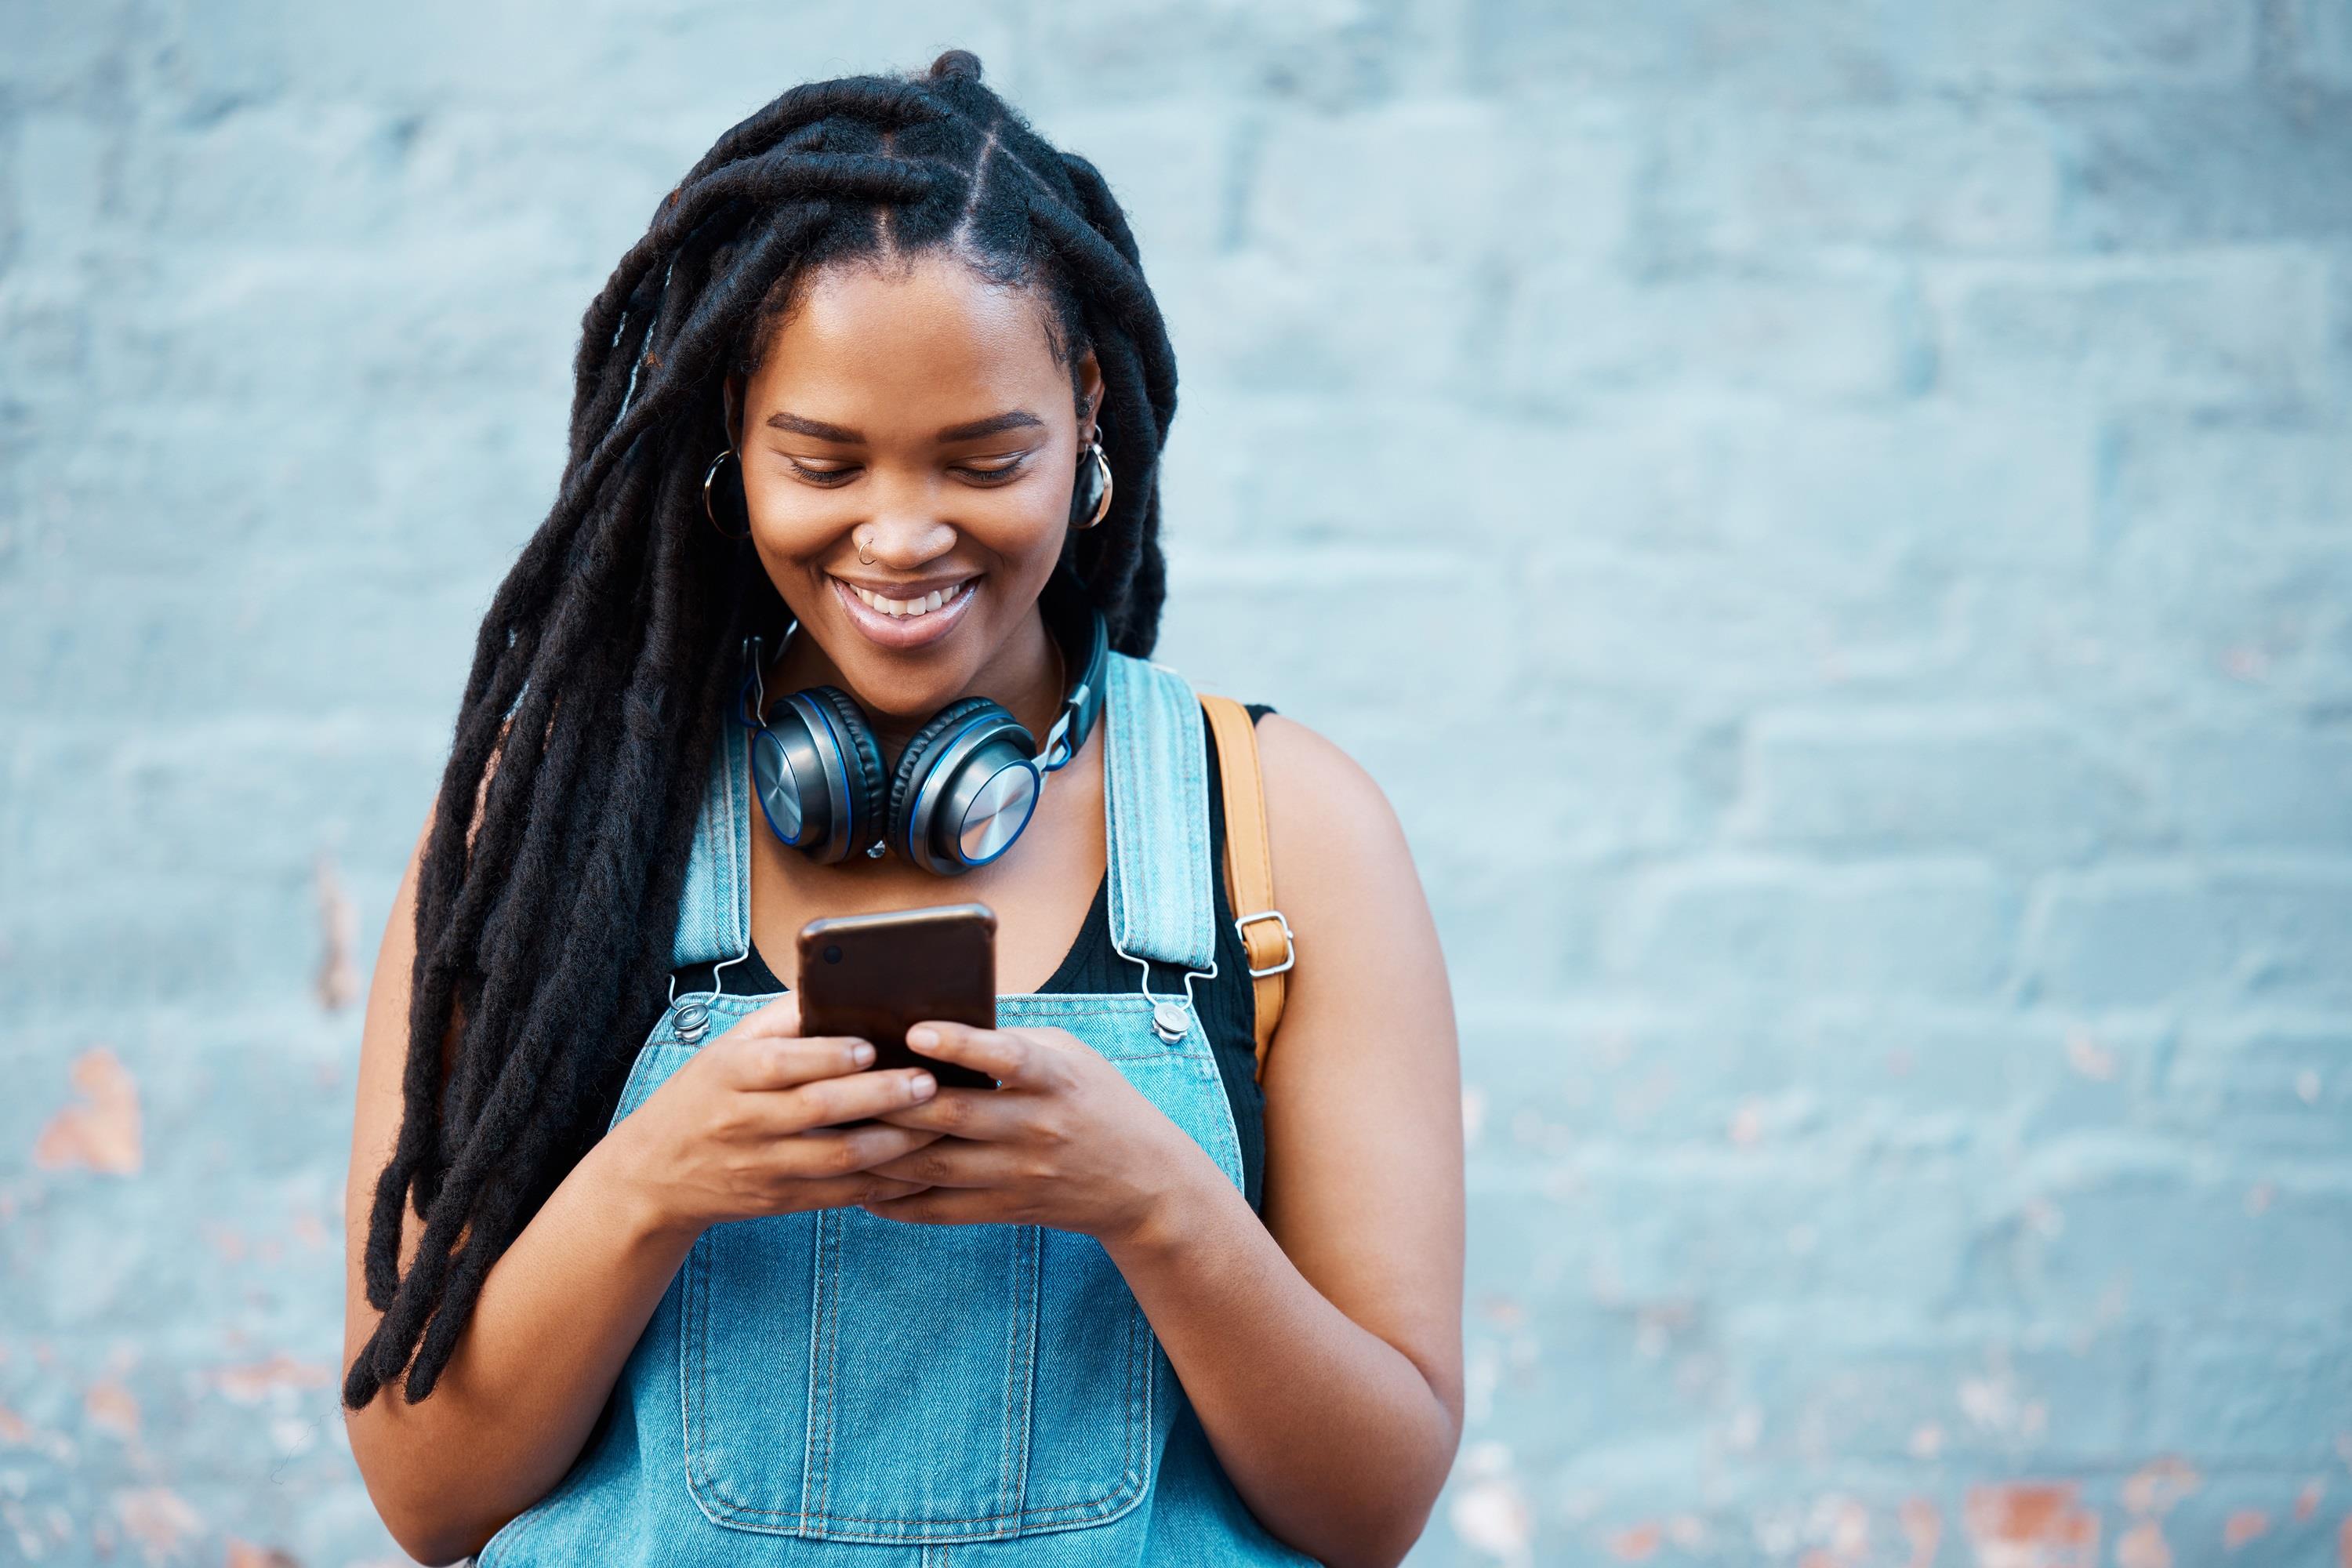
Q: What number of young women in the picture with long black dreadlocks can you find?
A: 1